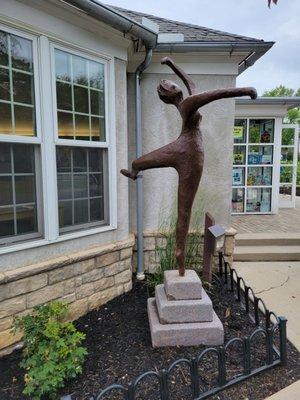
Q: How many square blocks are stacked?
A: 3